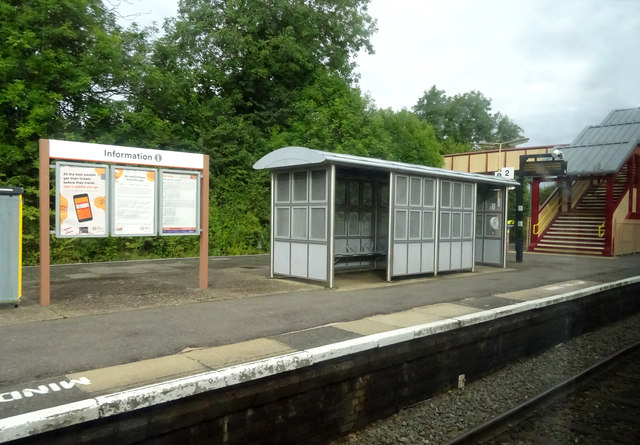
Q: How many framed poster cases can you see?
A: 3